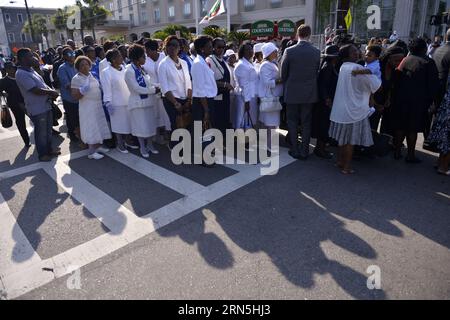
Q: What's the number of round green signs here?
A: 2